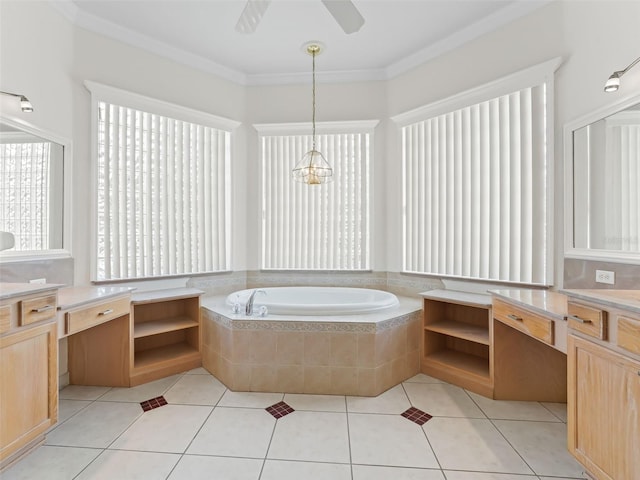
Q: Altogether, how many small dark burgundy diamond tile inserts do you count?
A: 3